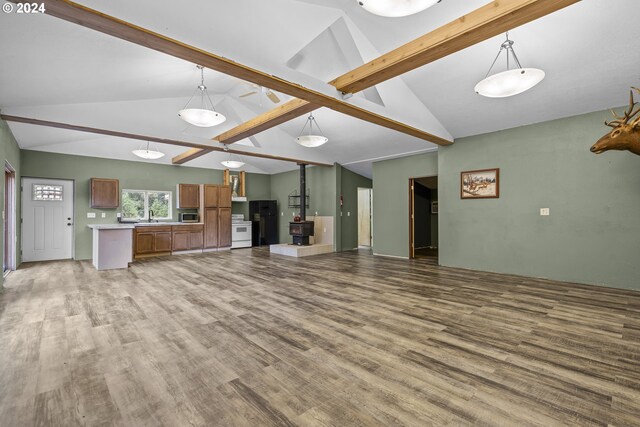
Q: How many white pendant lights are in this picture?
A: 6